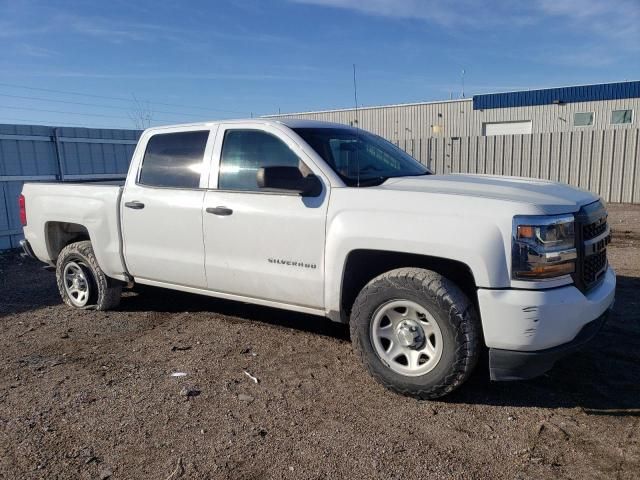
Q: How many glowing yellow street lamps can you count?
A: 0